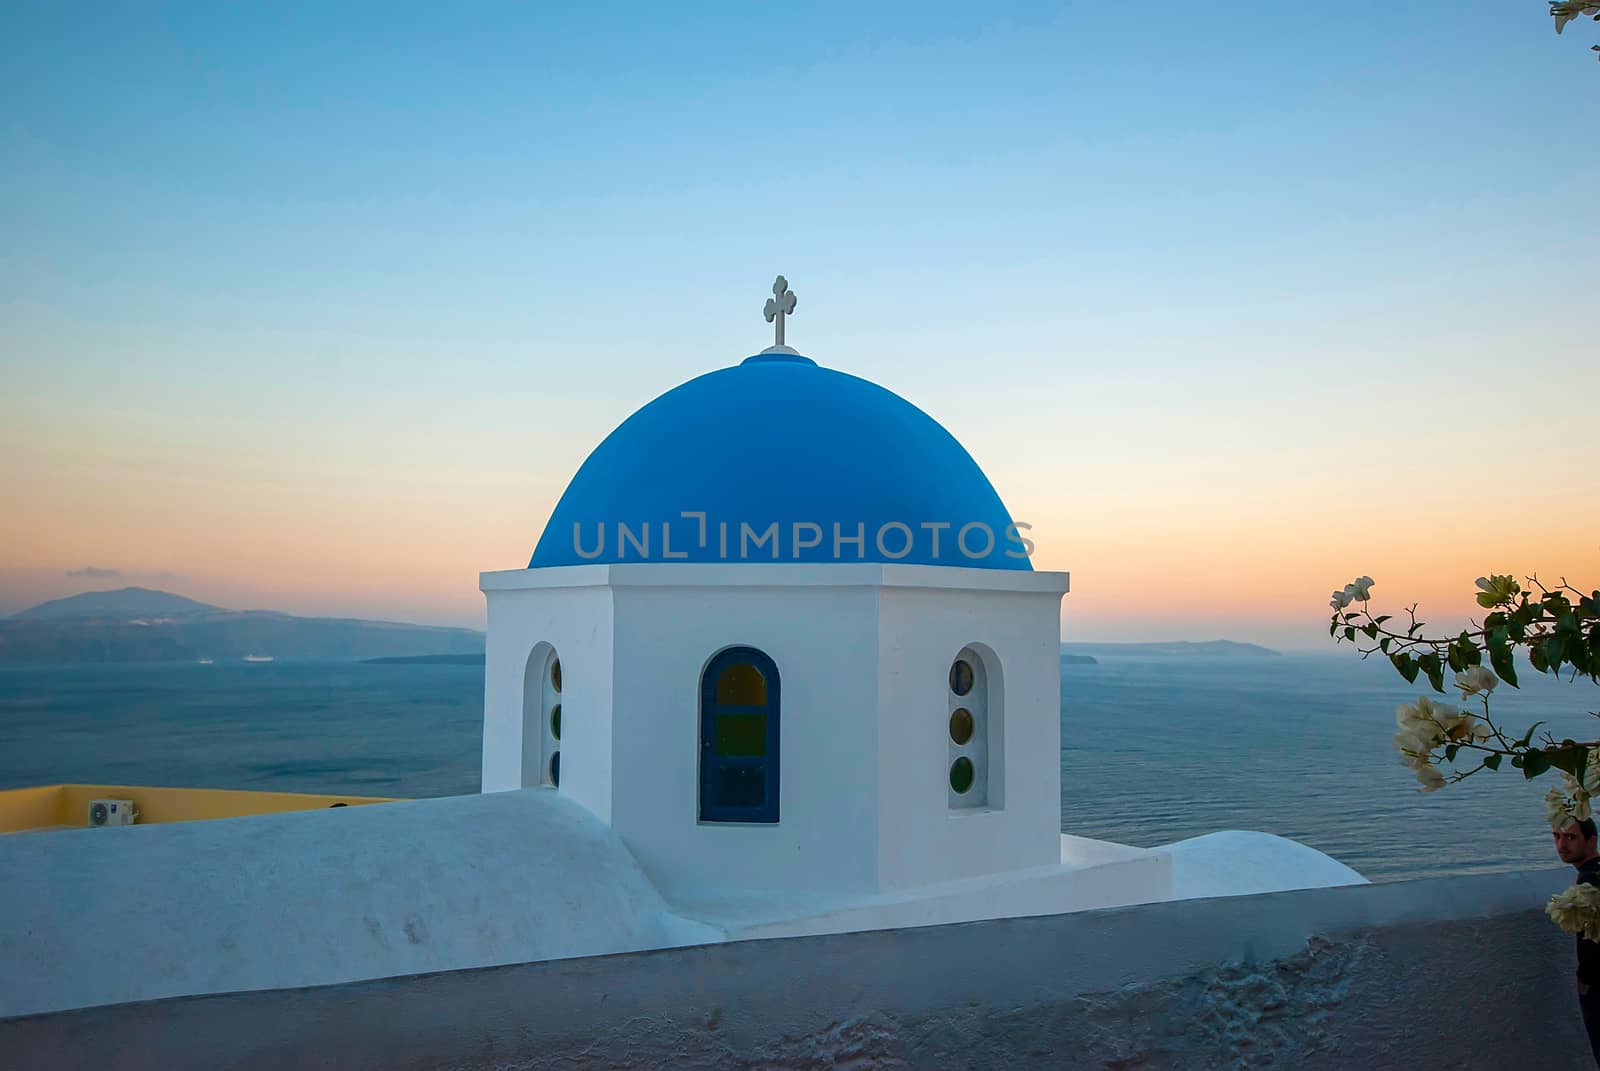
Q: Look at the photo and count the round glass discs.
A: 6